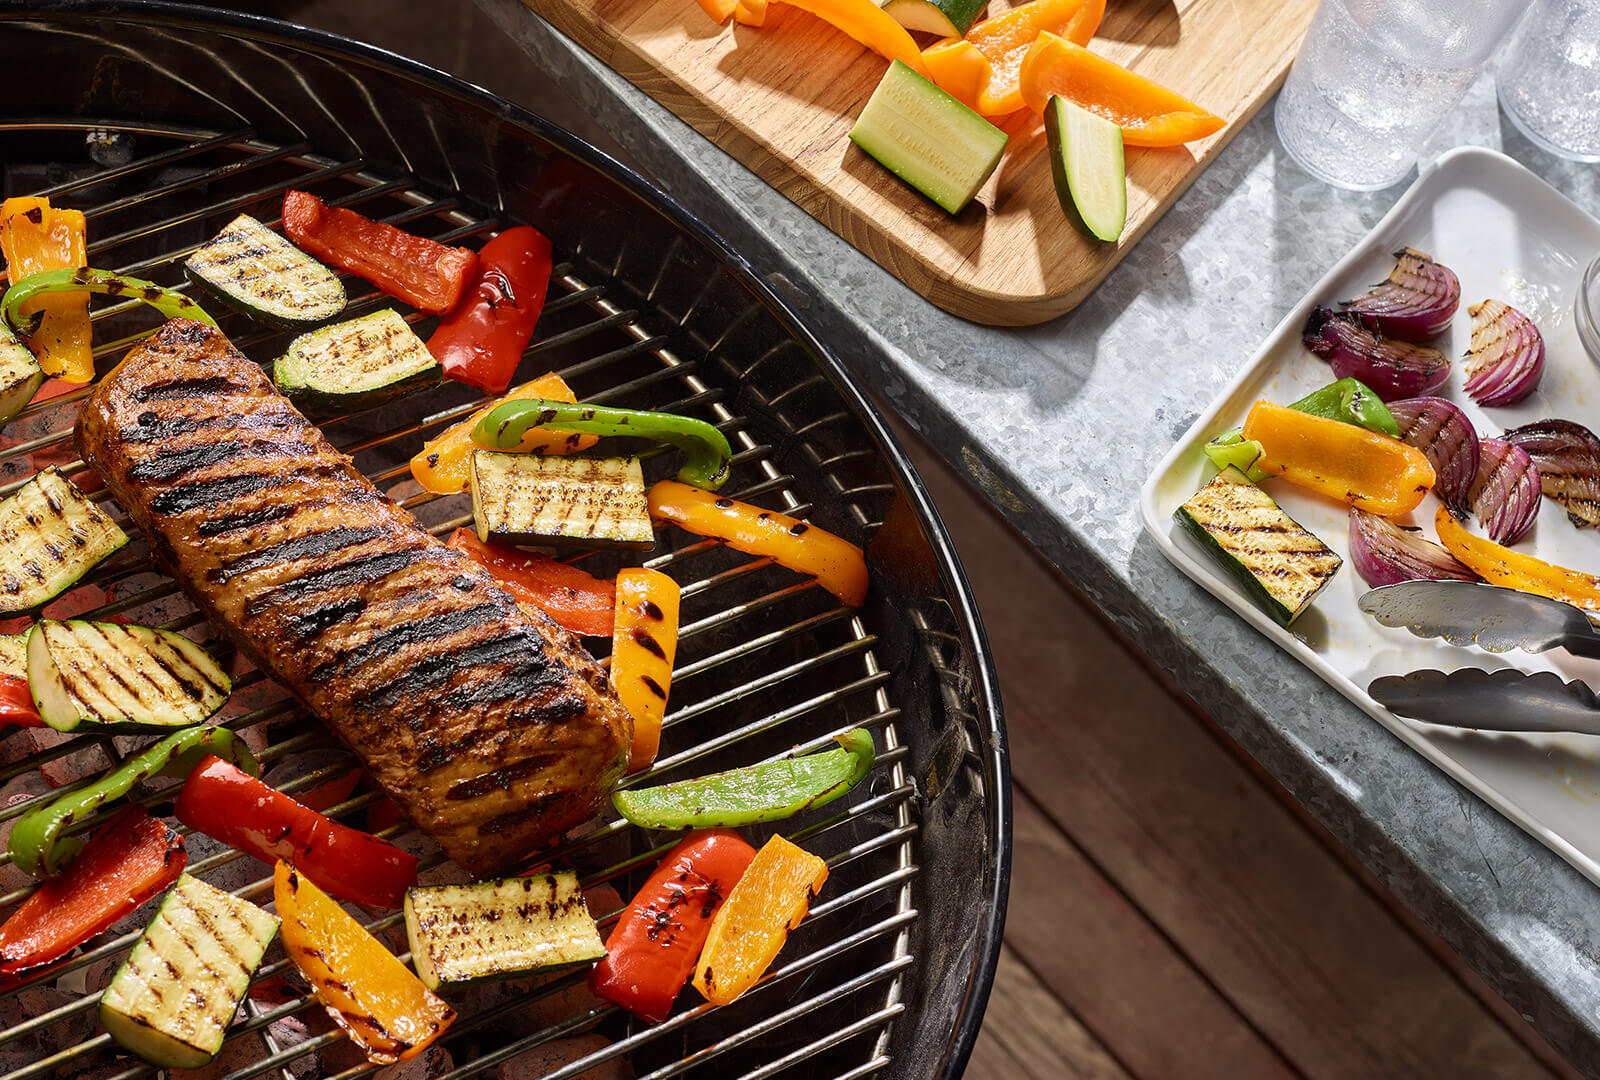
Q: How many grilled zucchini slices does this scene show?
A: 10